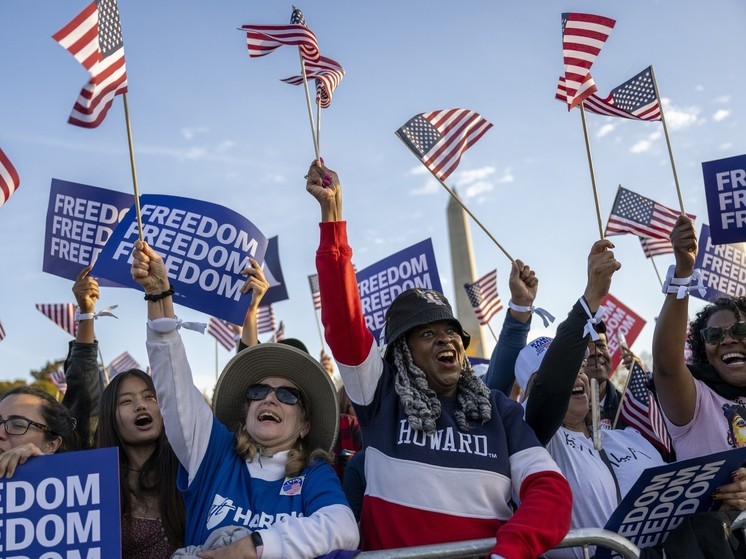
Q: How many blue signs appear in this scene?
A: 8